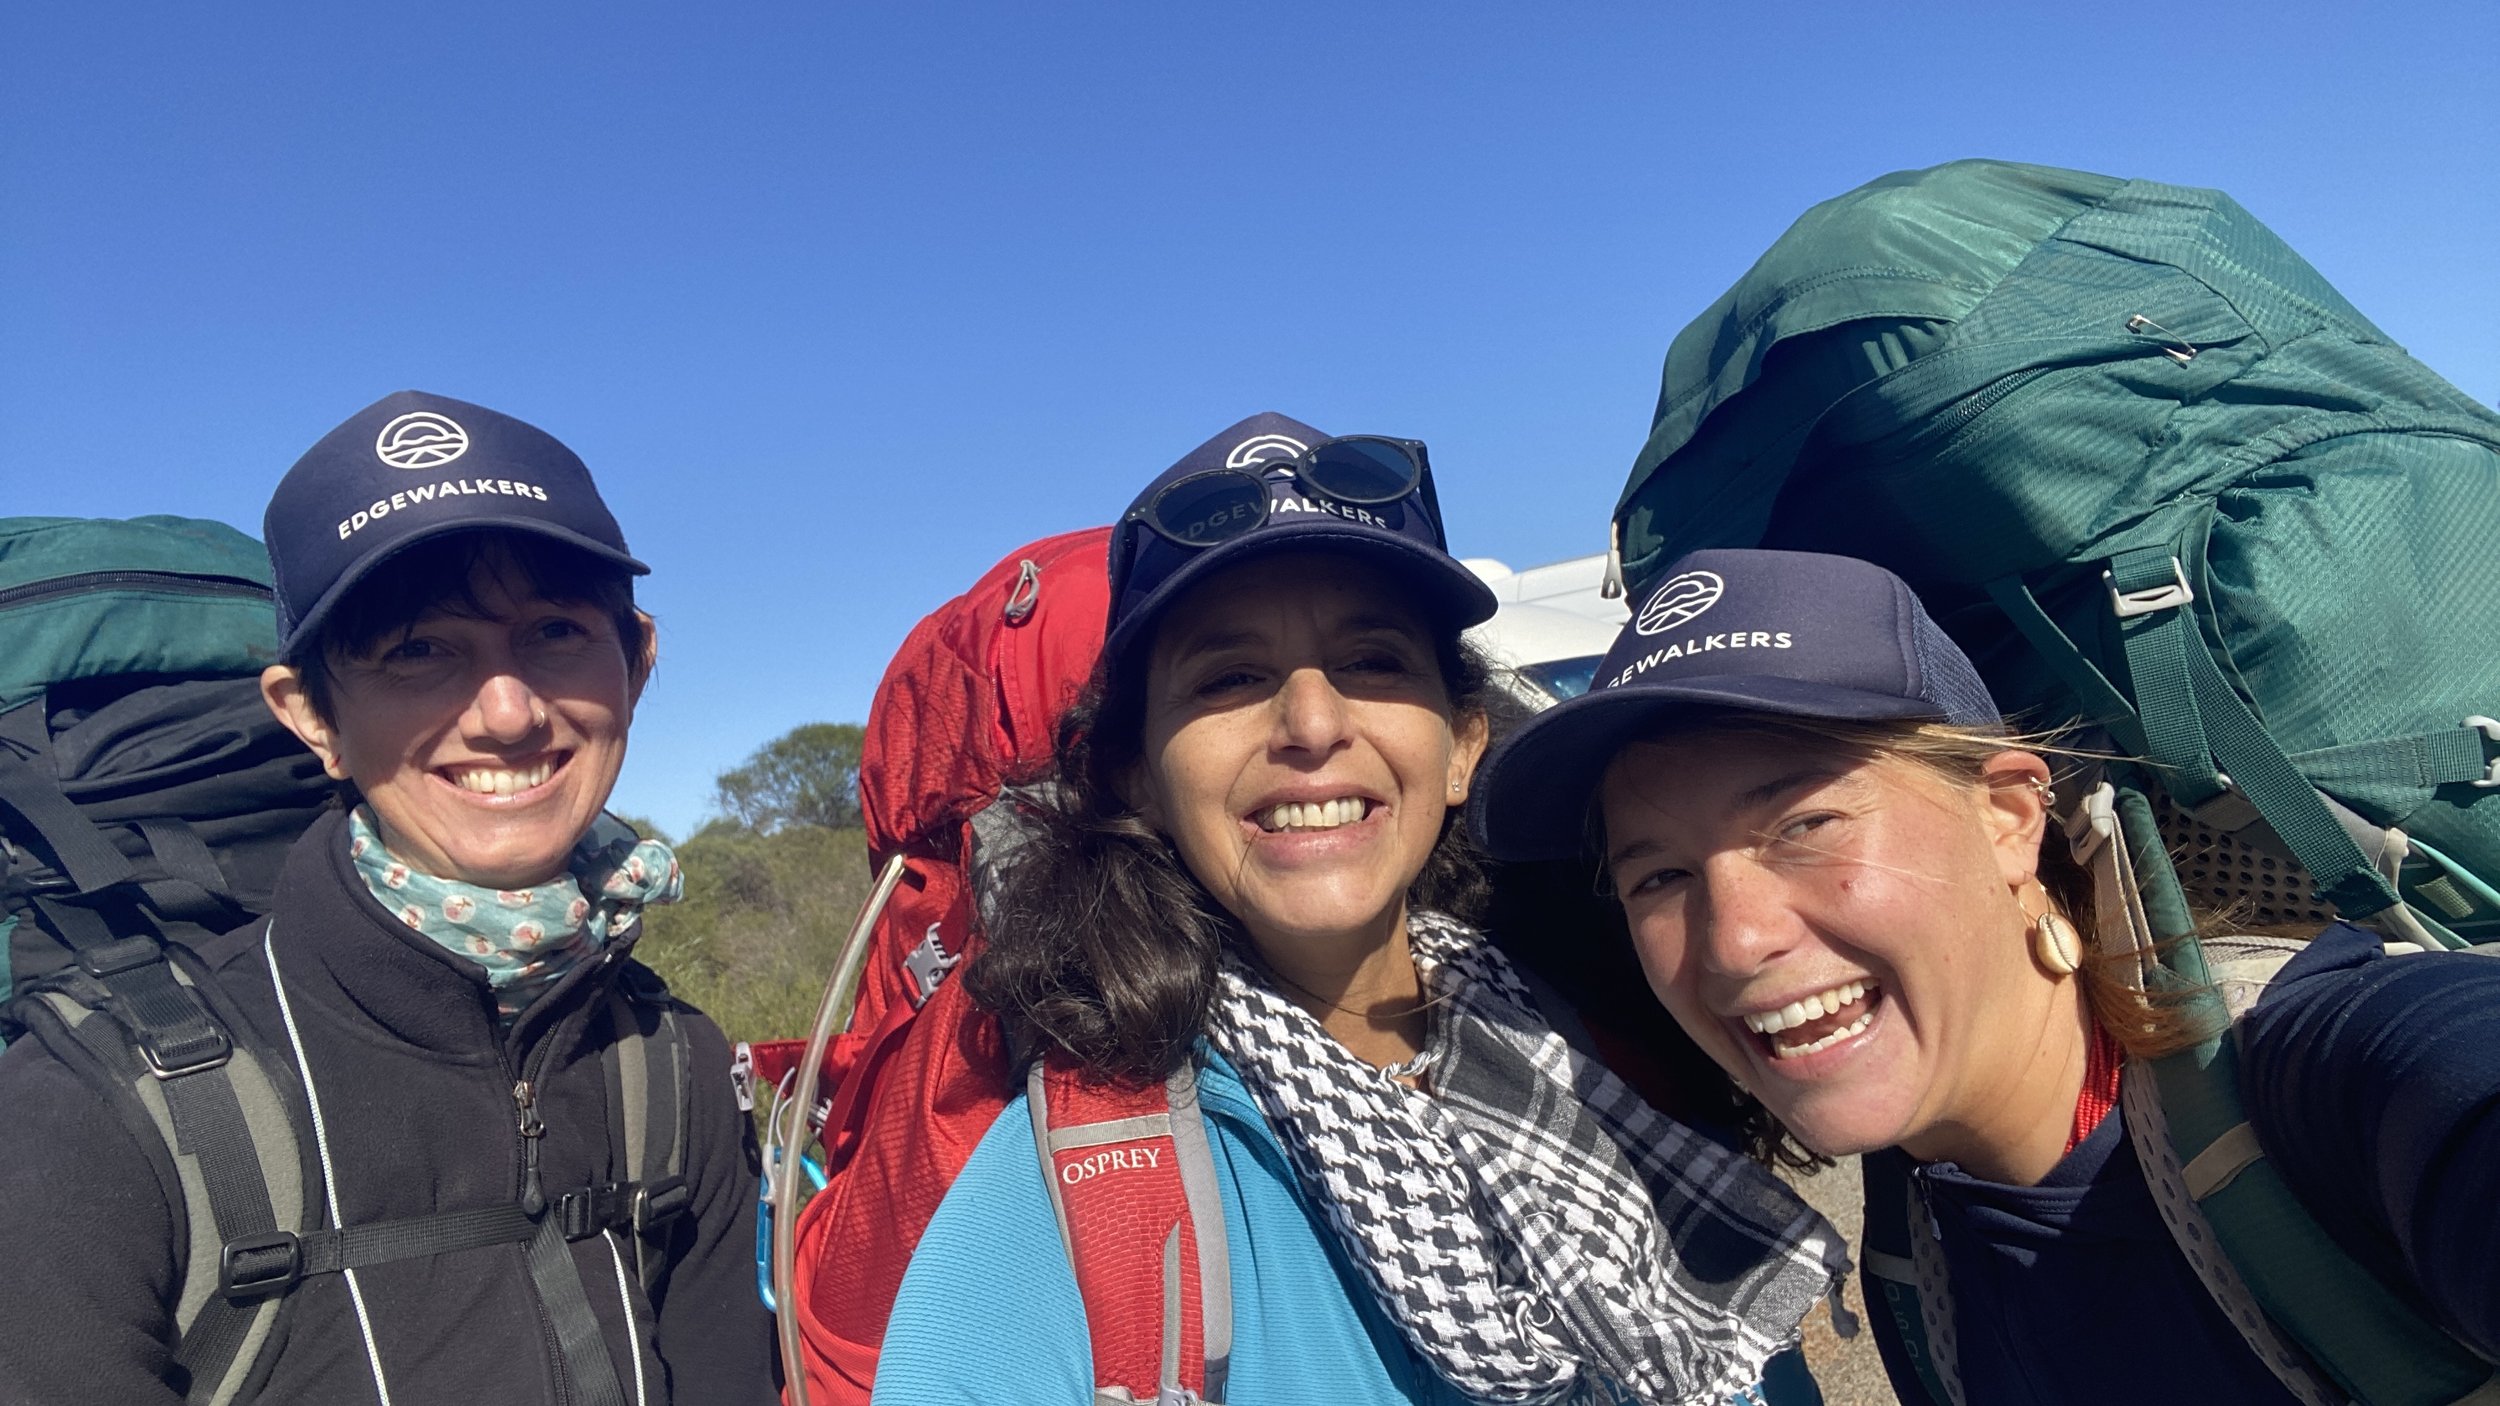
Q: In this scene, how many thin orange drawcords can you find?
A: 0